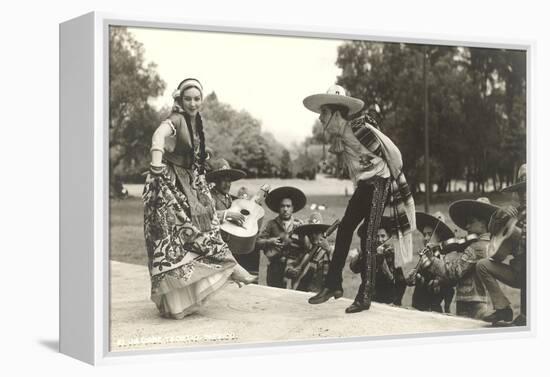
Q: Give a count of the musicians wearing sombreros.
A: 7